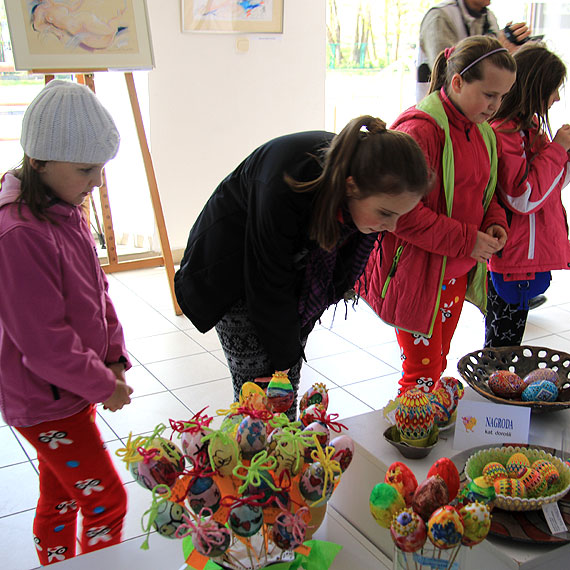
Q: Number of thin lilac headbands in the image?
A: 1